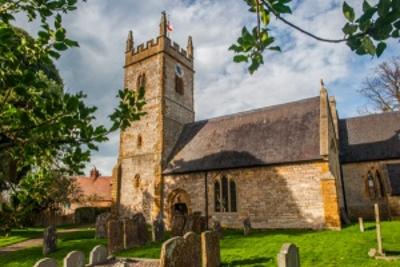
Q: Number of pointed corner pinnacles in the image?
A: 3